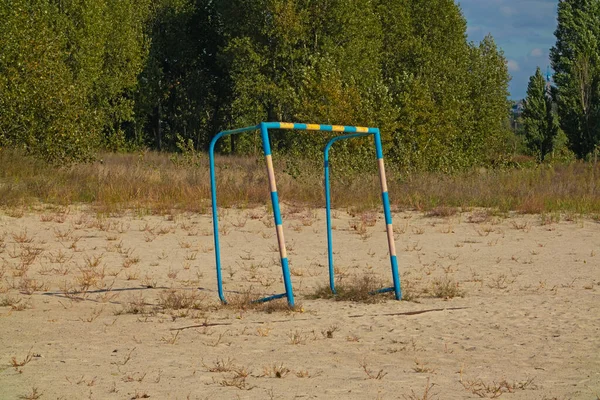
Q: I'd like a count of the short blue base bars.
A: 2